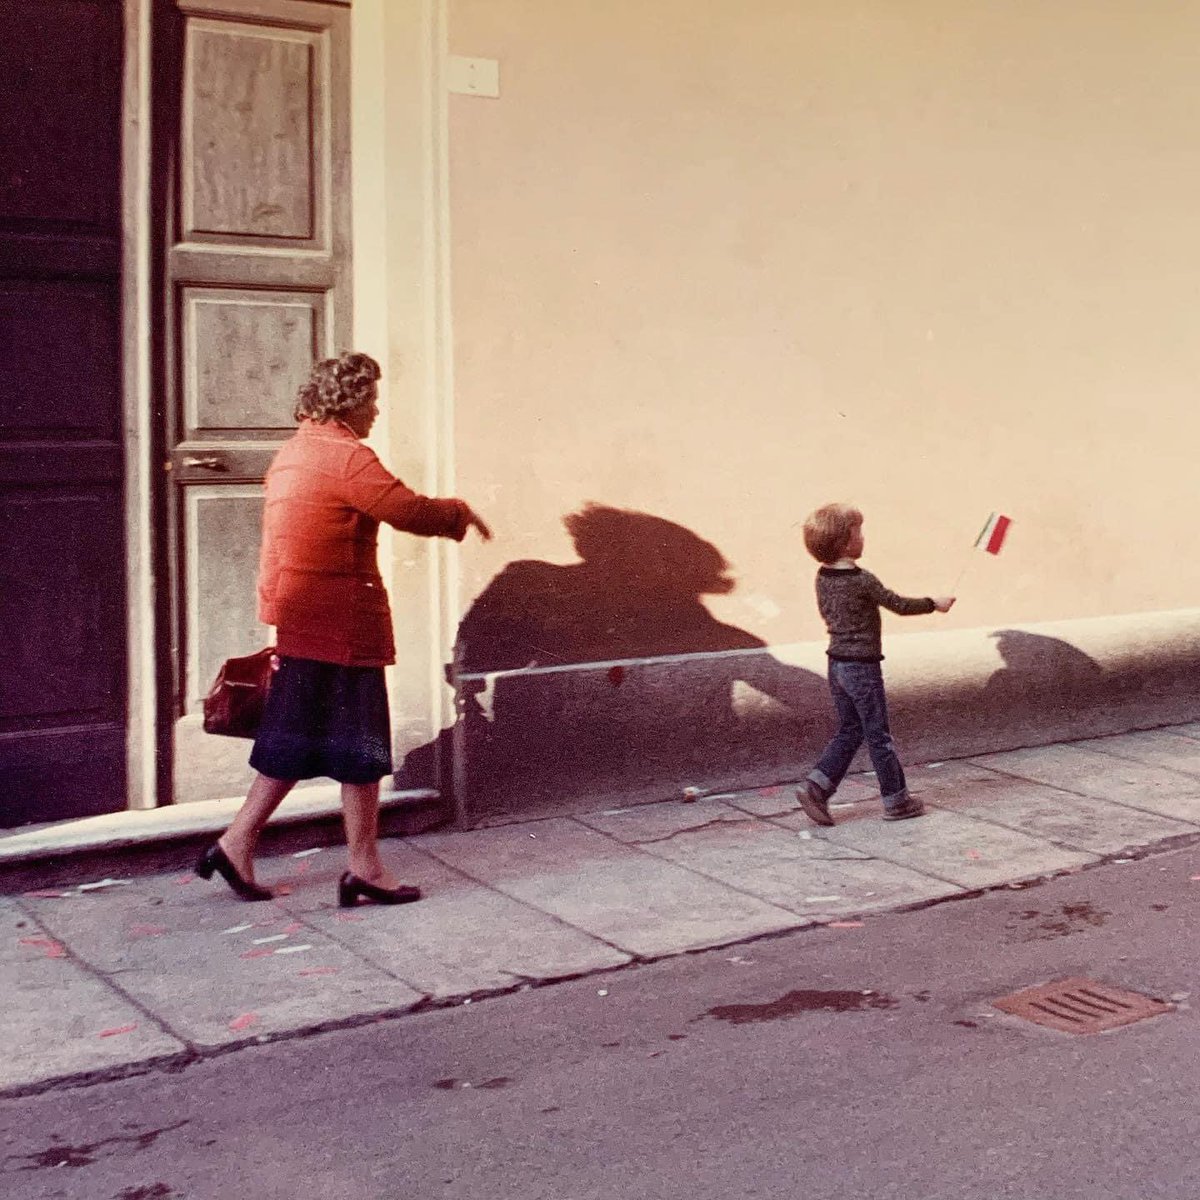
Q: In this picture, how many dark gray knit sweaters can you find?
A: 1